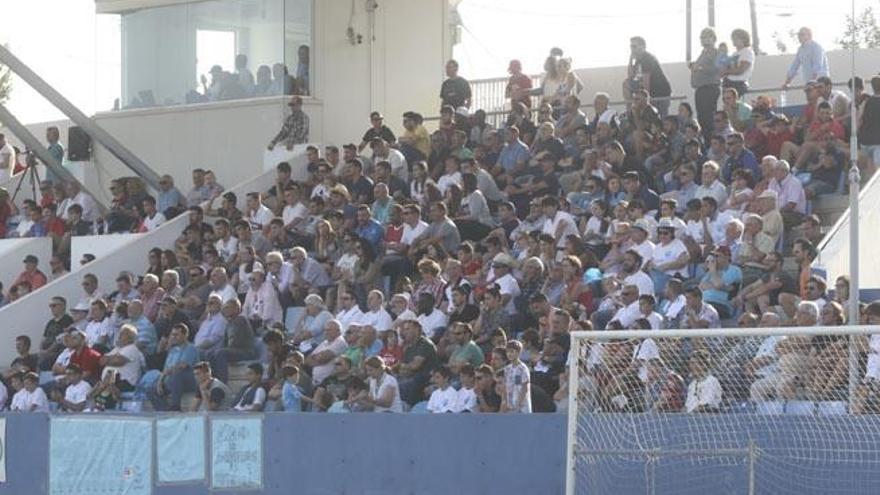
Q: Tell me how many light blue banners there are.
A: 3